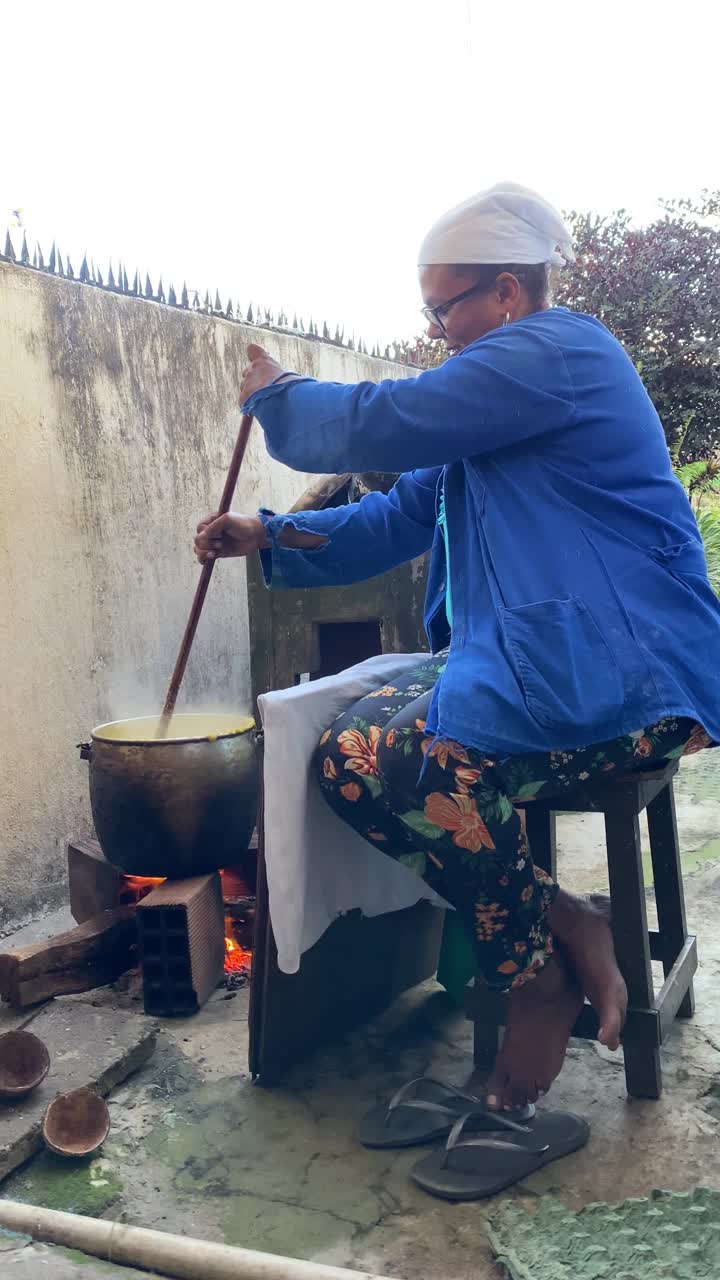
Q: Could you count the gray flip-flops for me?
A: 2